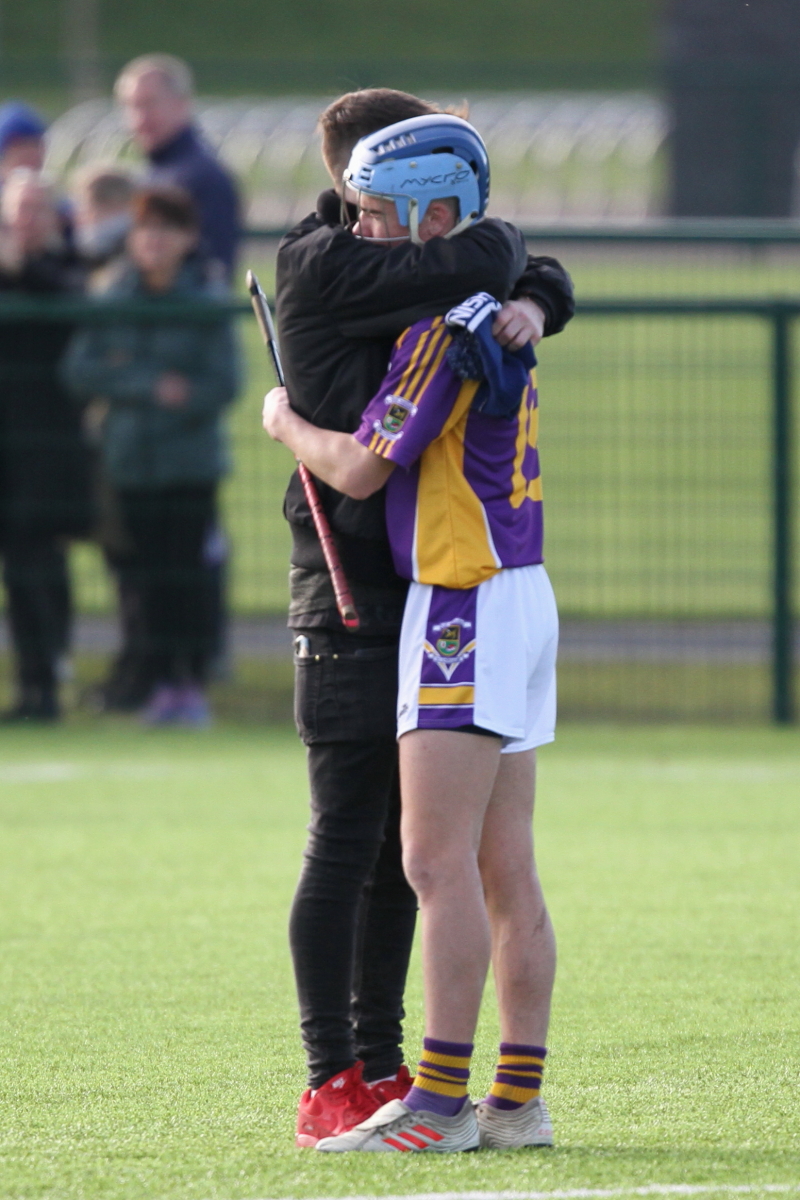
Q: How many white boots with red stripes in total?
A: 2